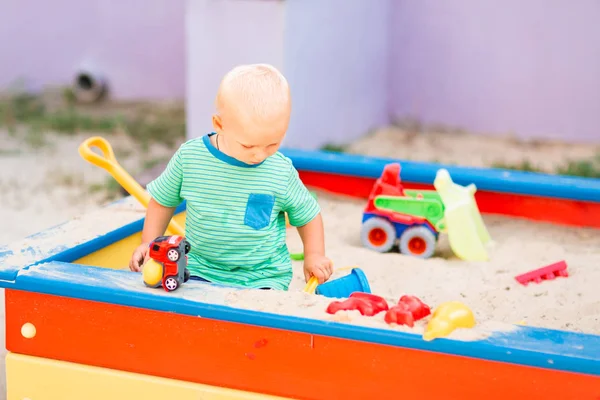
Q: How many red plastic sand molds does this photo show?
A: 2